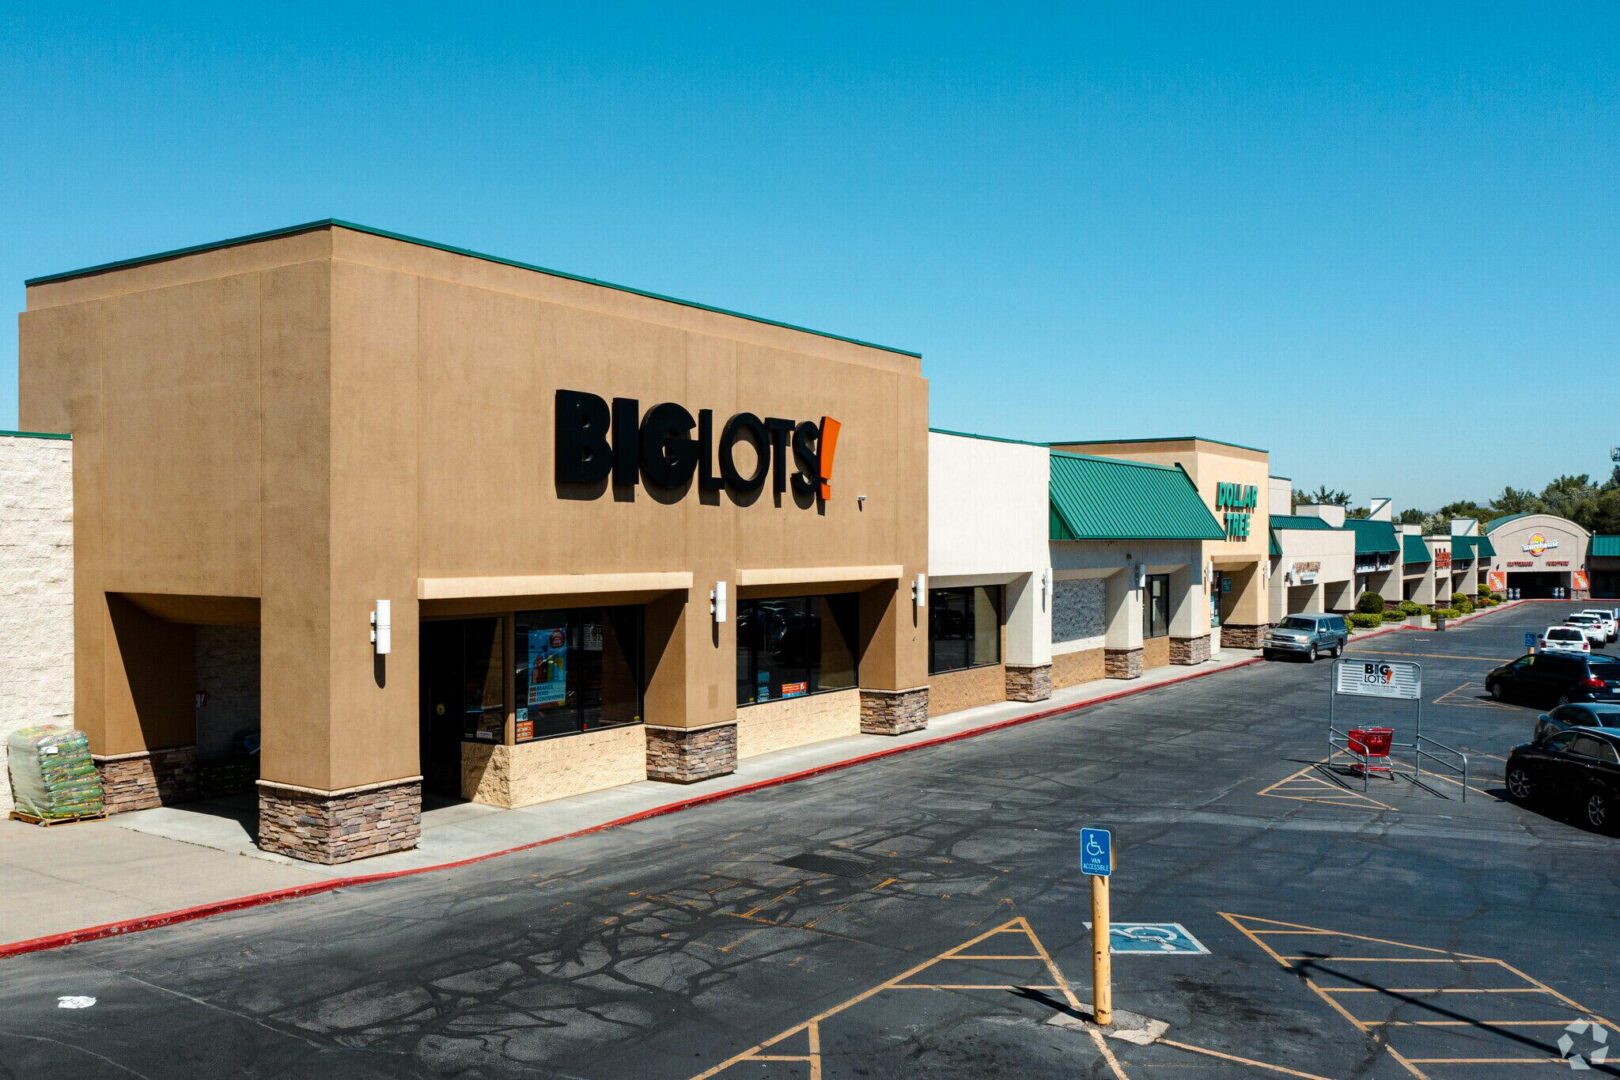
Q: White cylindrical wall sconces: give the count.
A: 7